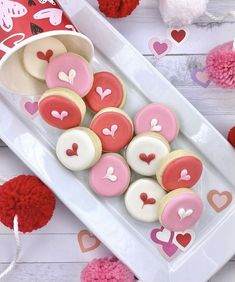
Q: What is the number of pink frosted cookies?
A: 4